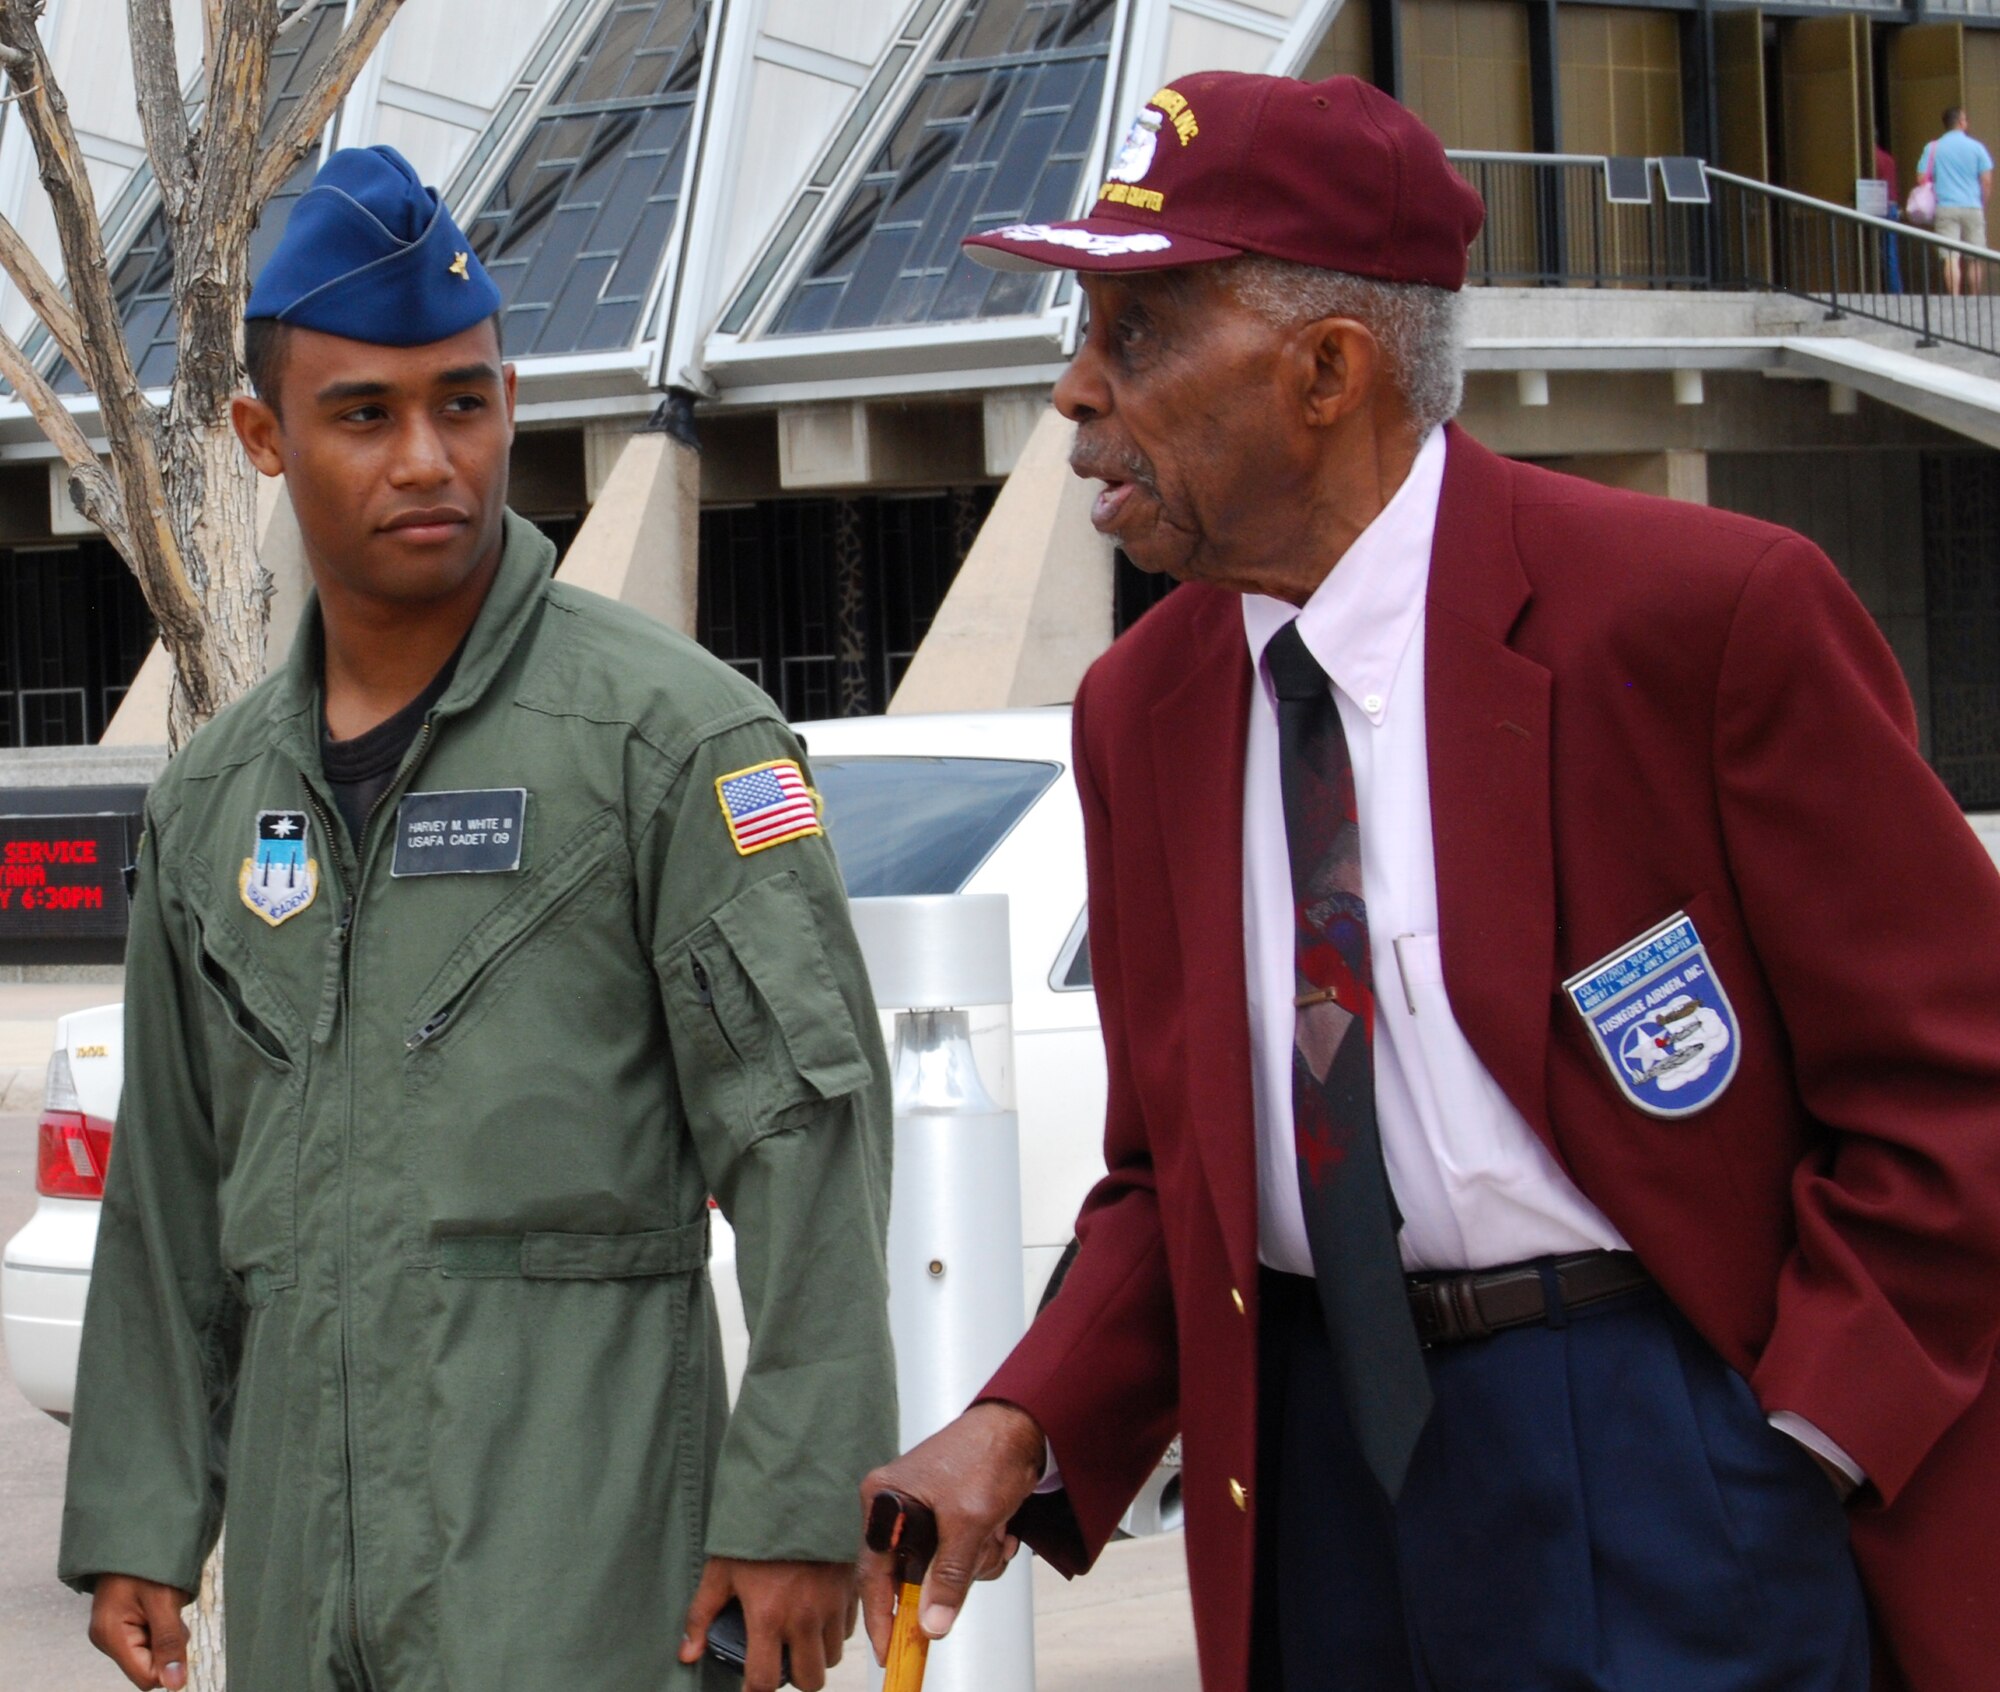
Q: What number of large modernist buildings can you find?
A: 1